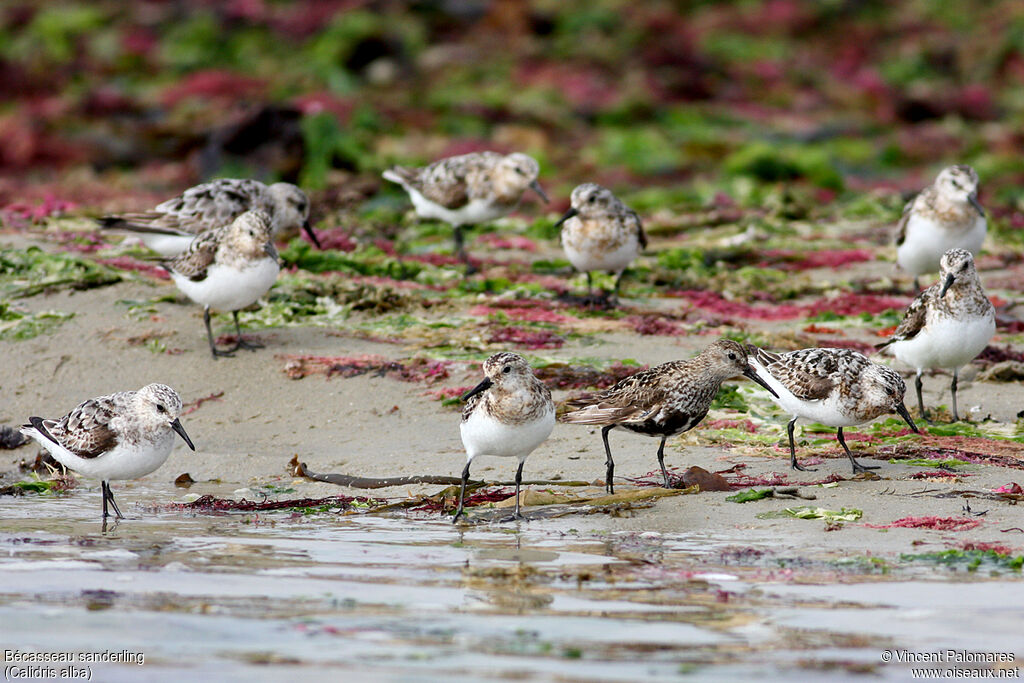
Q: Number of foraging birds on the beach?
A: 10